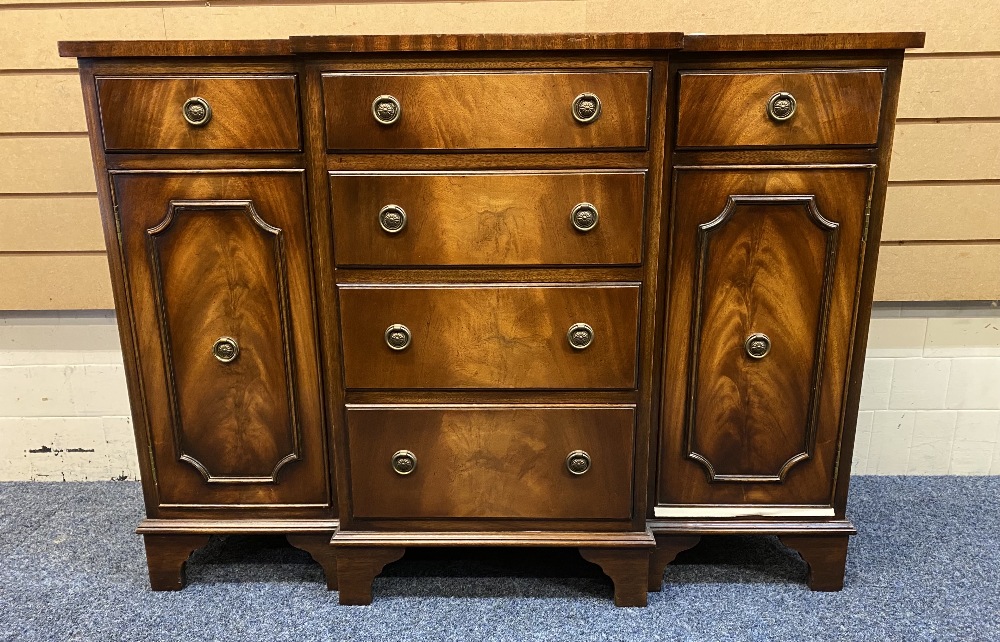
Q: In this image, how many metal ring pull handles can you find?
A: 12